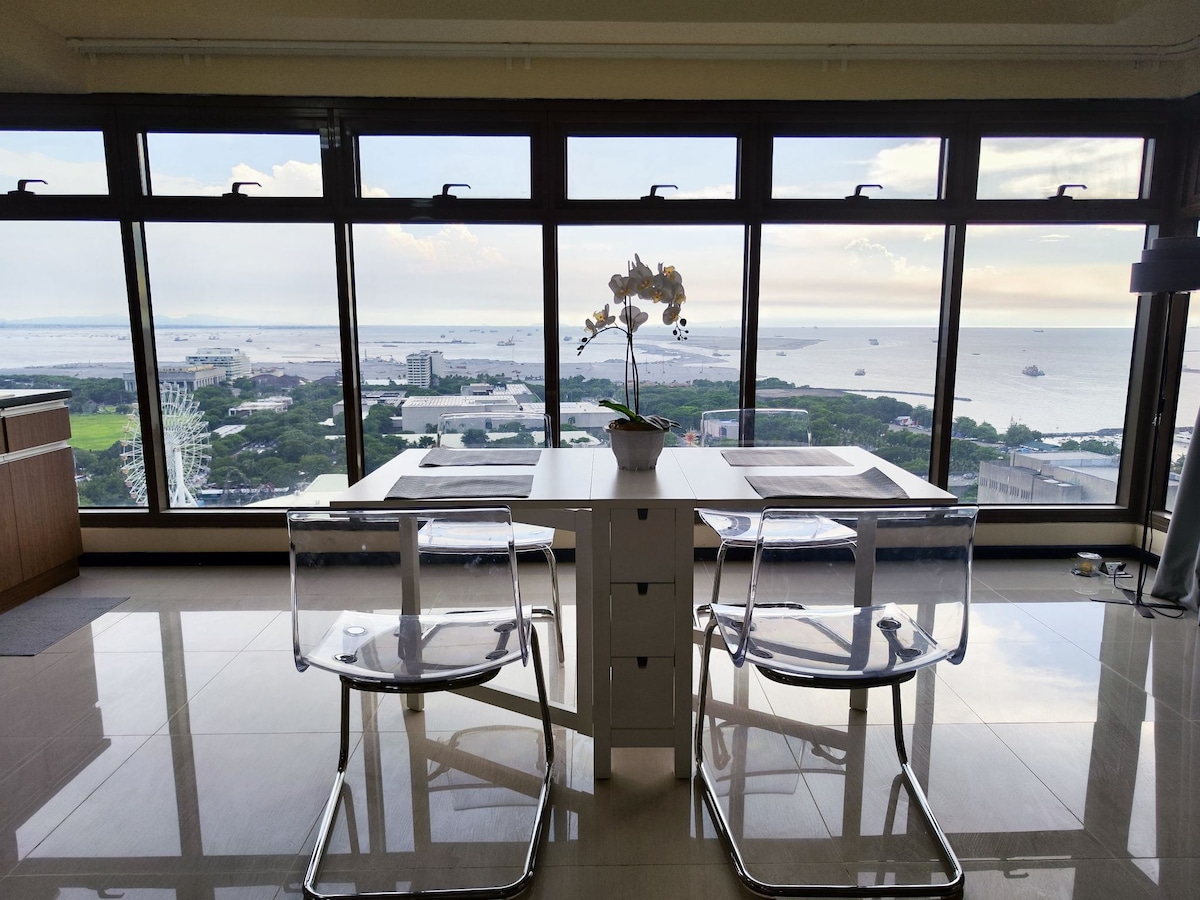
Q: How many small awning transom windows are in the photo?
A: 6